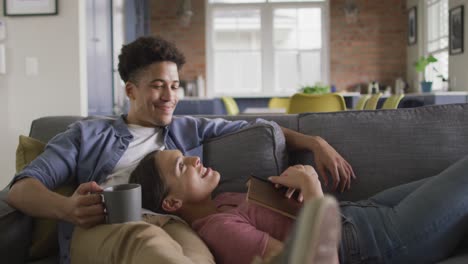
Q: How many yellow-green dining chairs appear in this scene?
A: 6